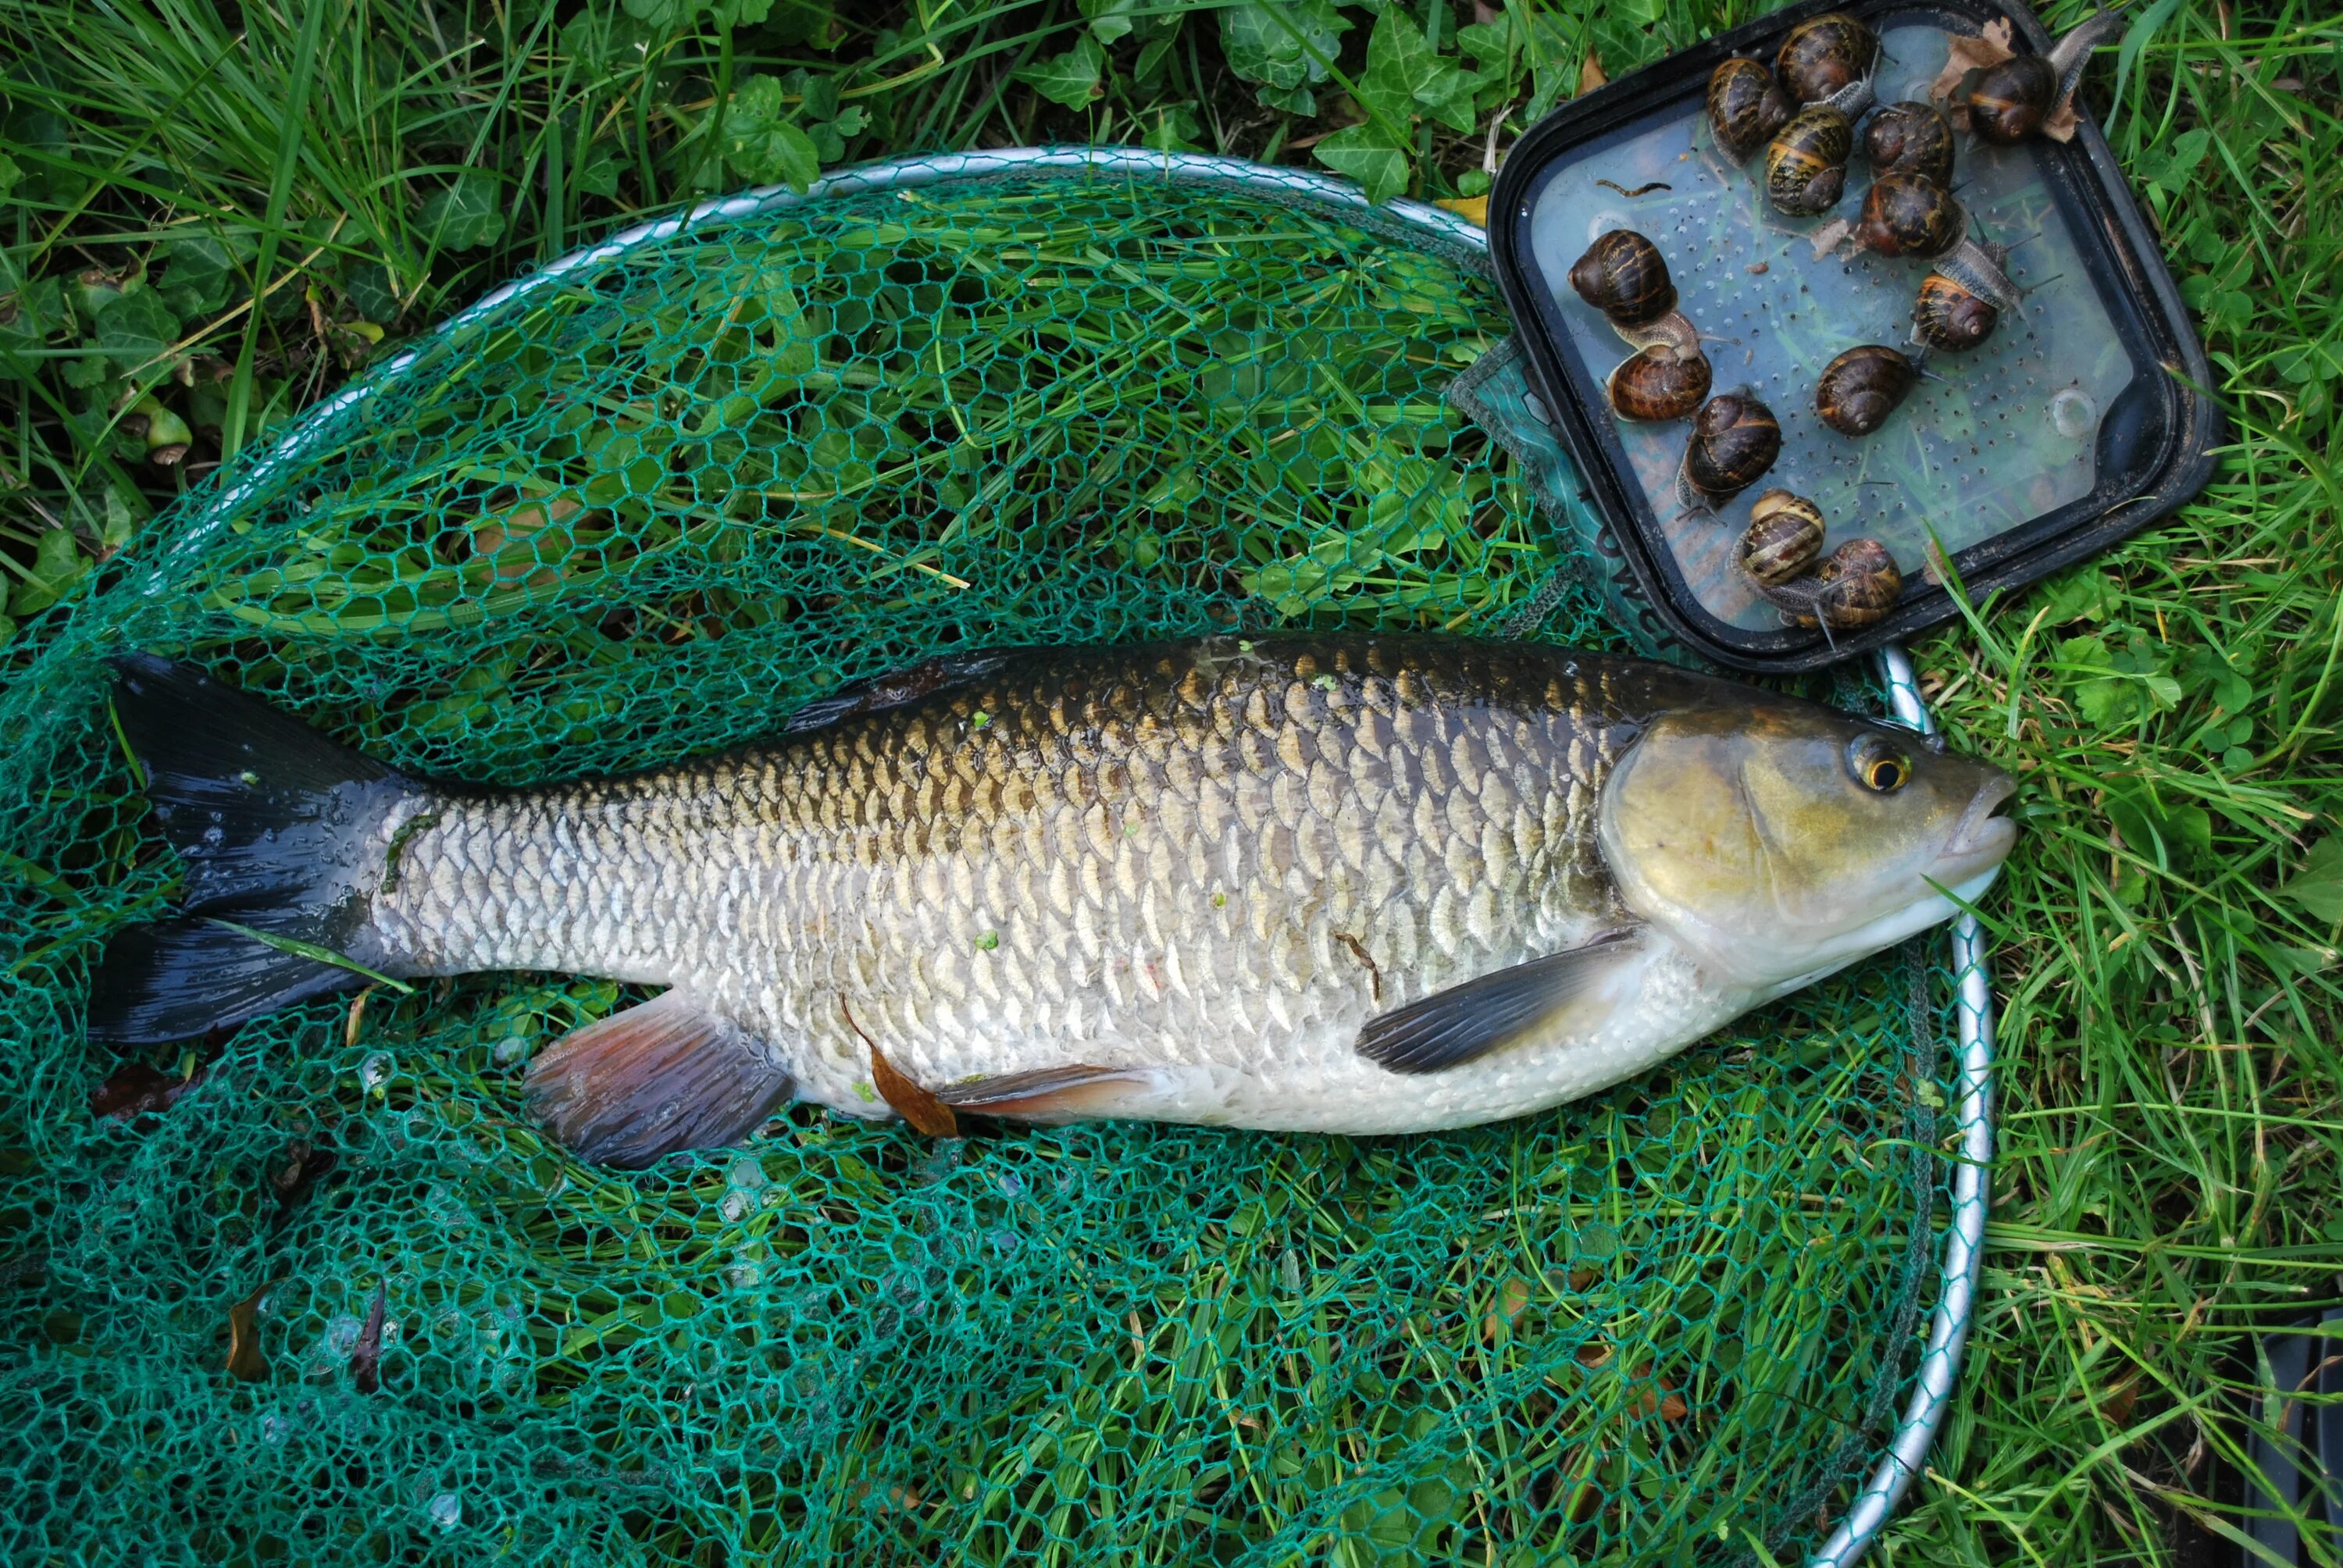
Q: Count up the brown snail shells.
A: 13